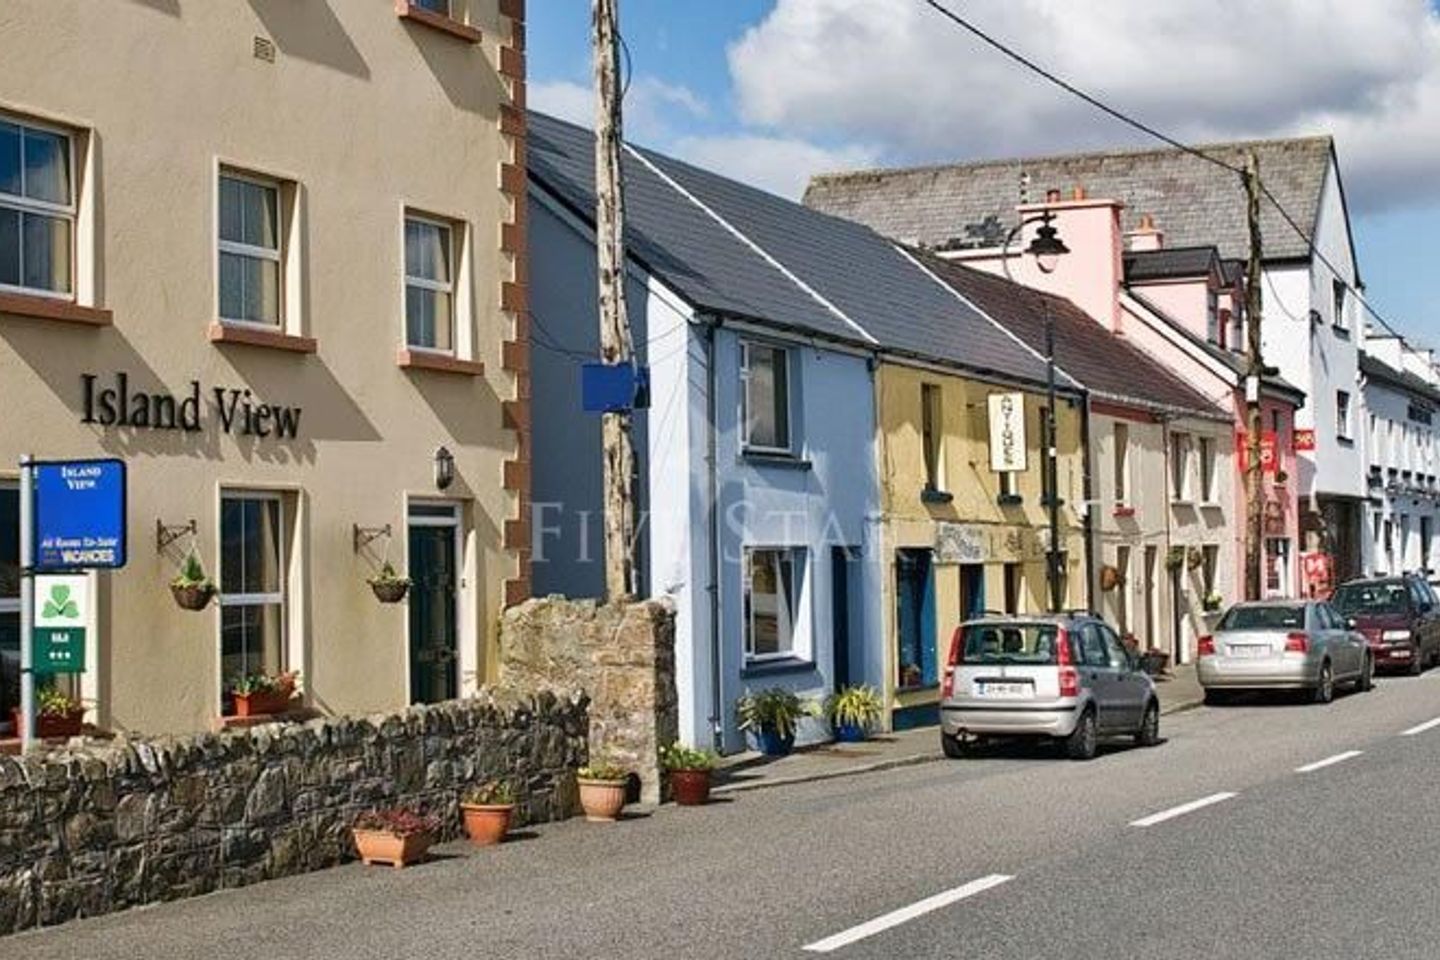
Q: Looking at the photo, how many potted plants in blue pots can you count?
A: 2